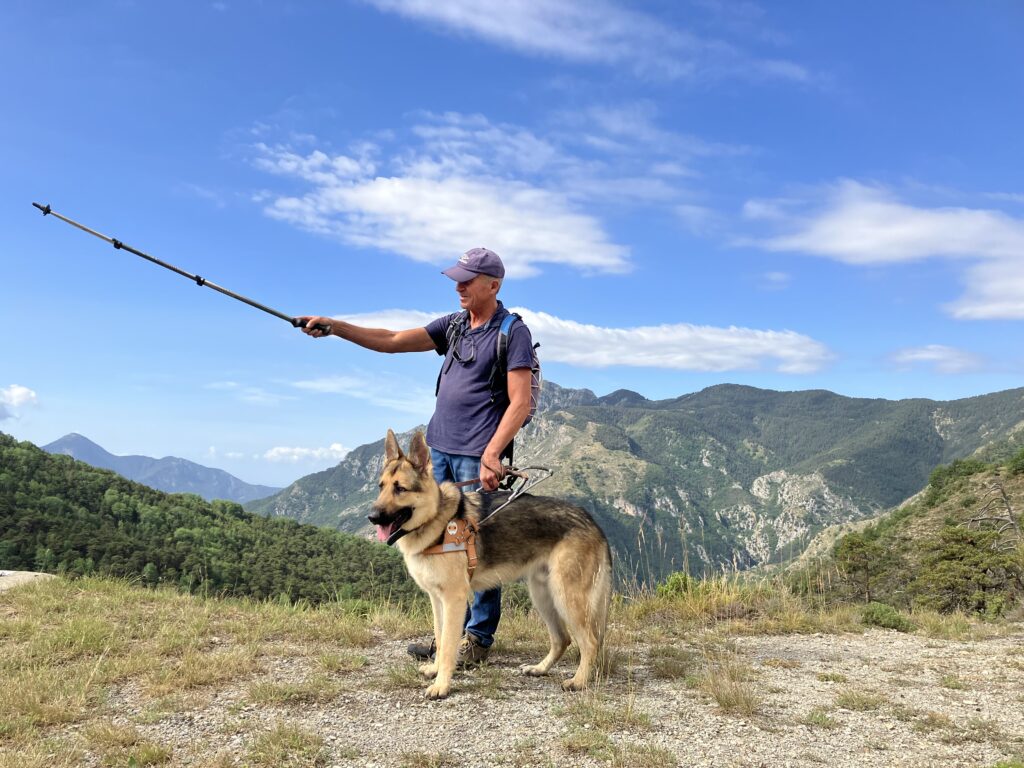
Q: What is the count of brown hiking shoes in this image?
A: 2